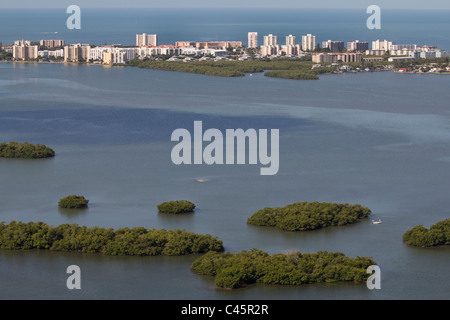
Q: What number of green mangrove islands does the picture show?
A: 7